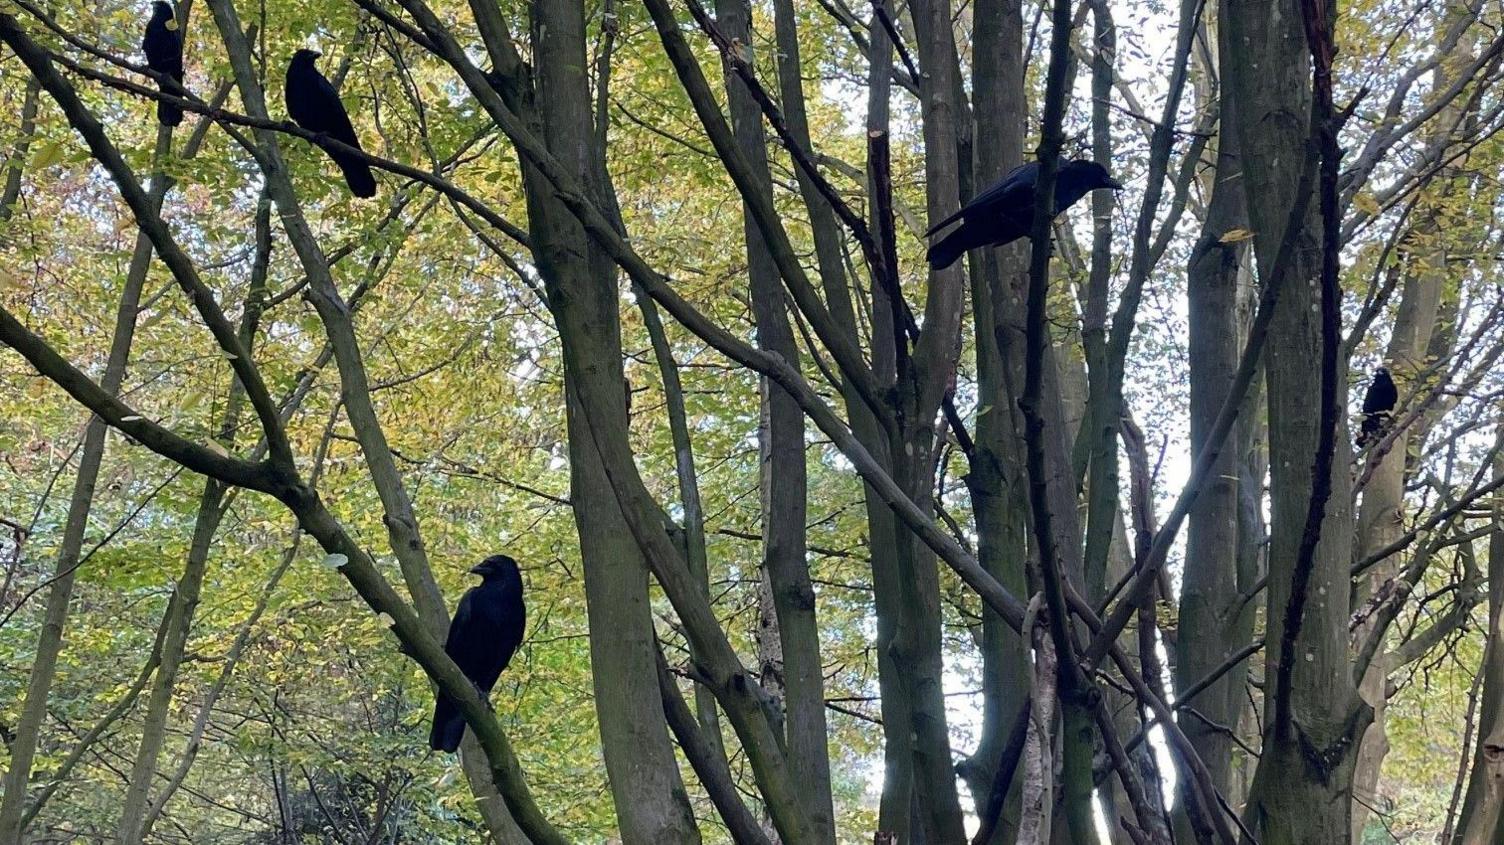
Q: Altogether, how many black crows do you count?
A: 5